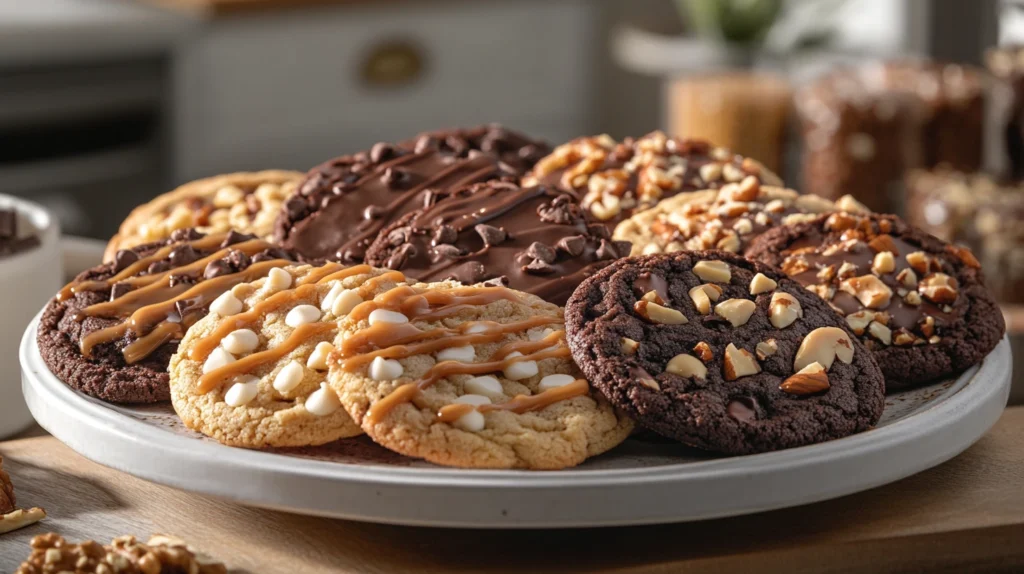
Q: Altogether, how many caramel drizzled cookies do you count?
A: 3